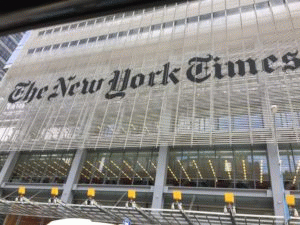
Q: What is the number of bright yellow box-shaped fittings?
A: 7